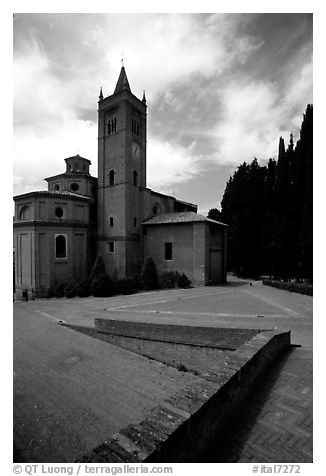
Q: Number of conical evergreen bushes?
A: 2